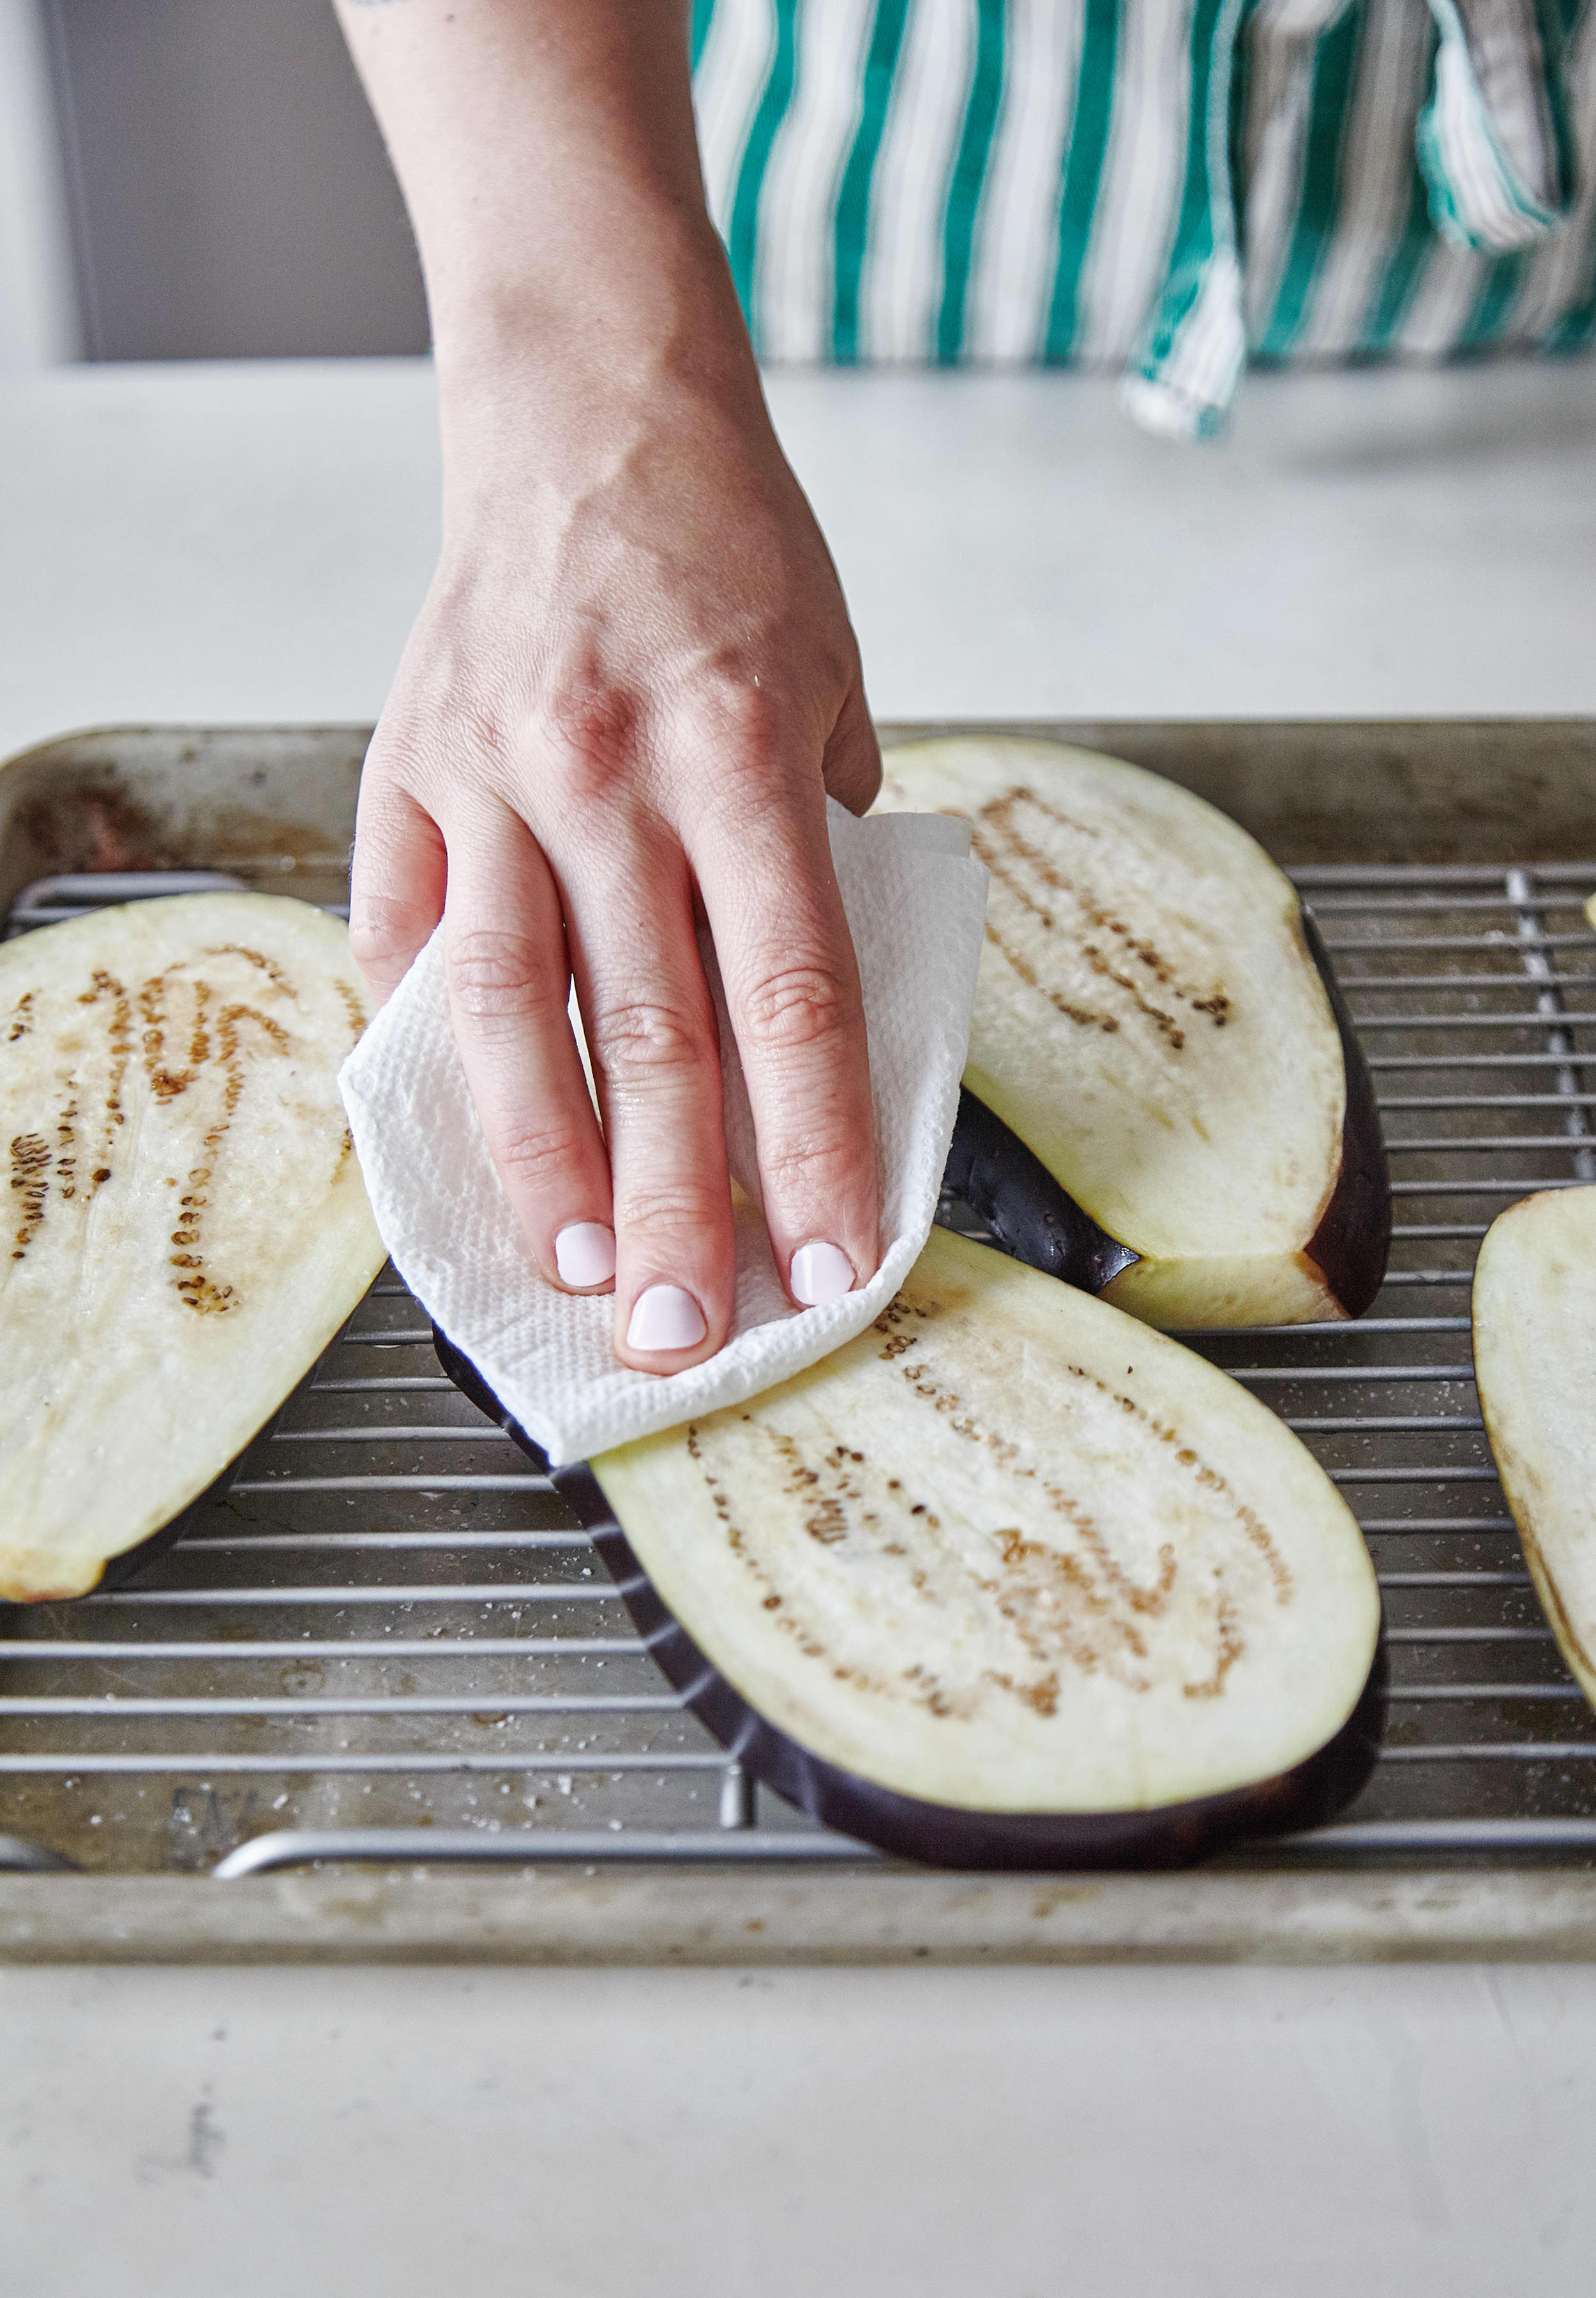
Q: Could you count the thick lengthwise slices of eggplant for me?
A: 4